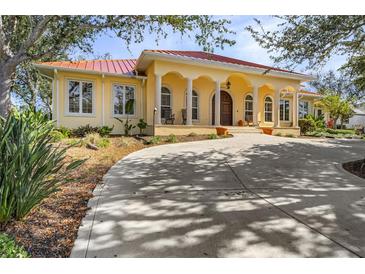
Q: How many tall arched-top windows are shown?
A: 4